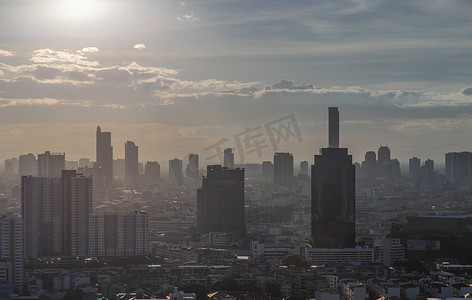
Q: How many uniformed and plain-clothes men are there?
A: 0